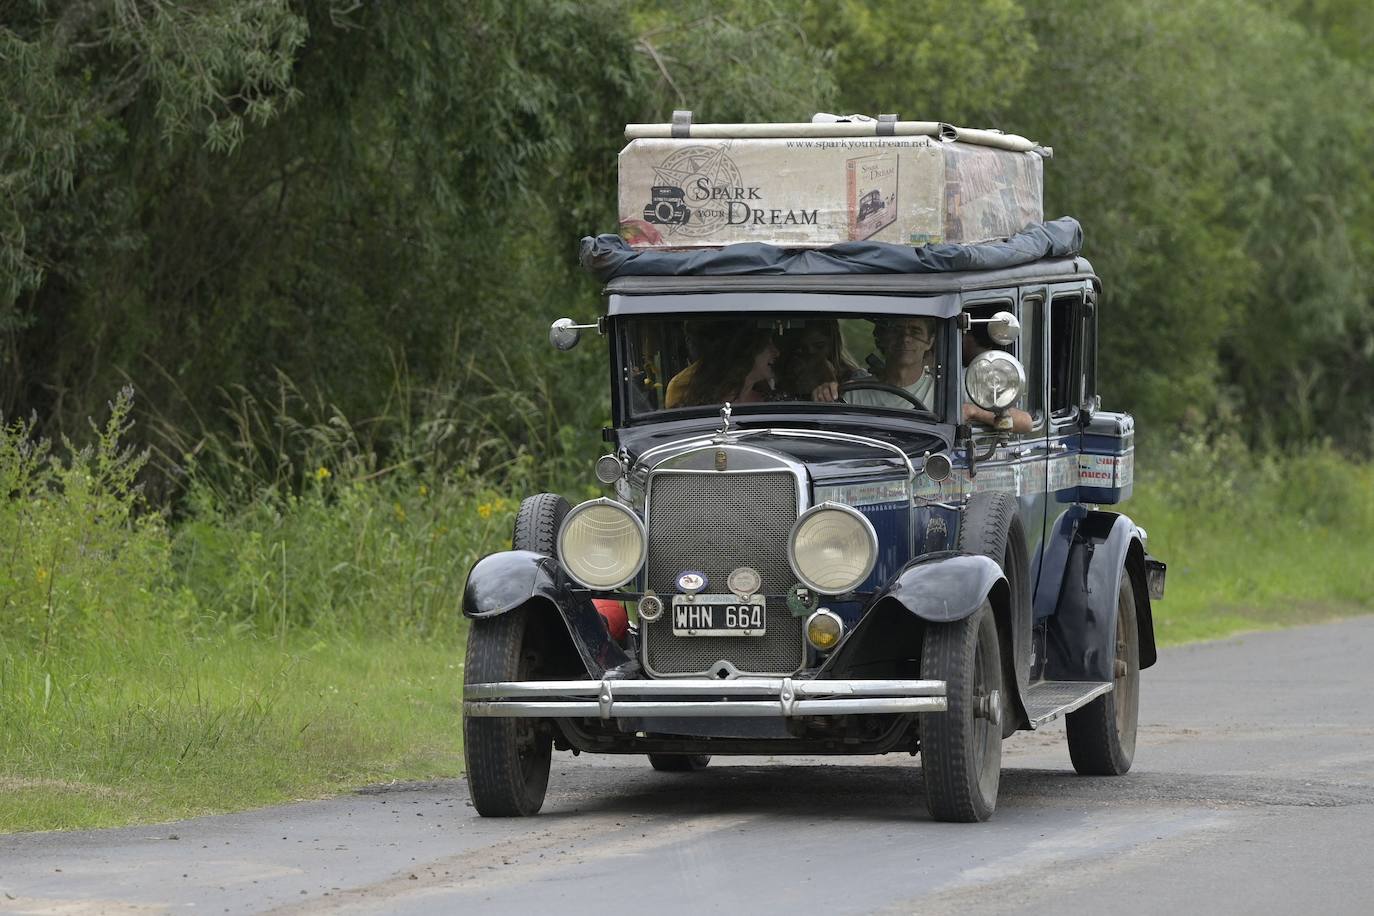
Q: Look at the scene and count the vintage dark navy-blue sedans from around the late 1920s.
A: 1